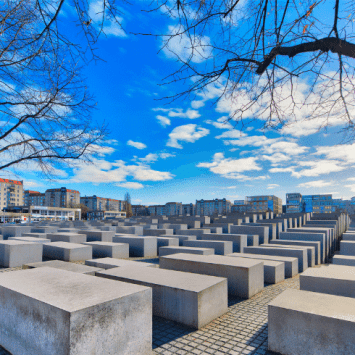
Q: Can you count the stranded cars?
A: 0